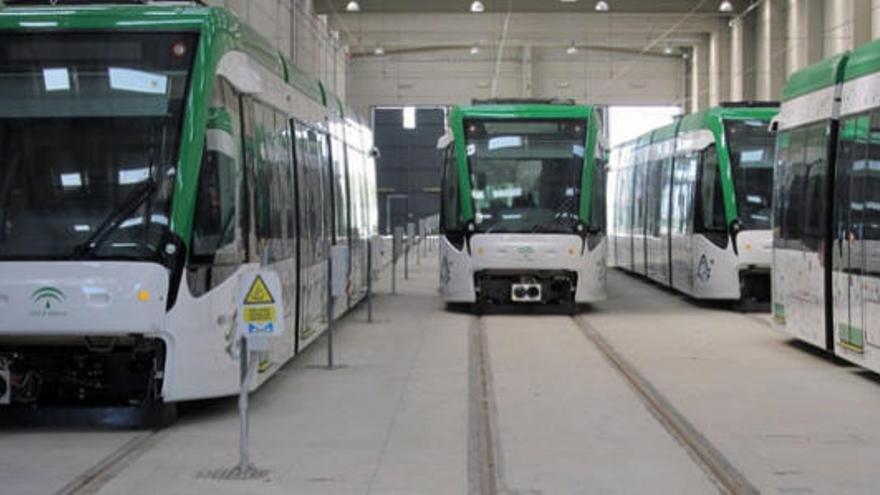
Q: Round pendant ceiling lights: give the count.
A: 8